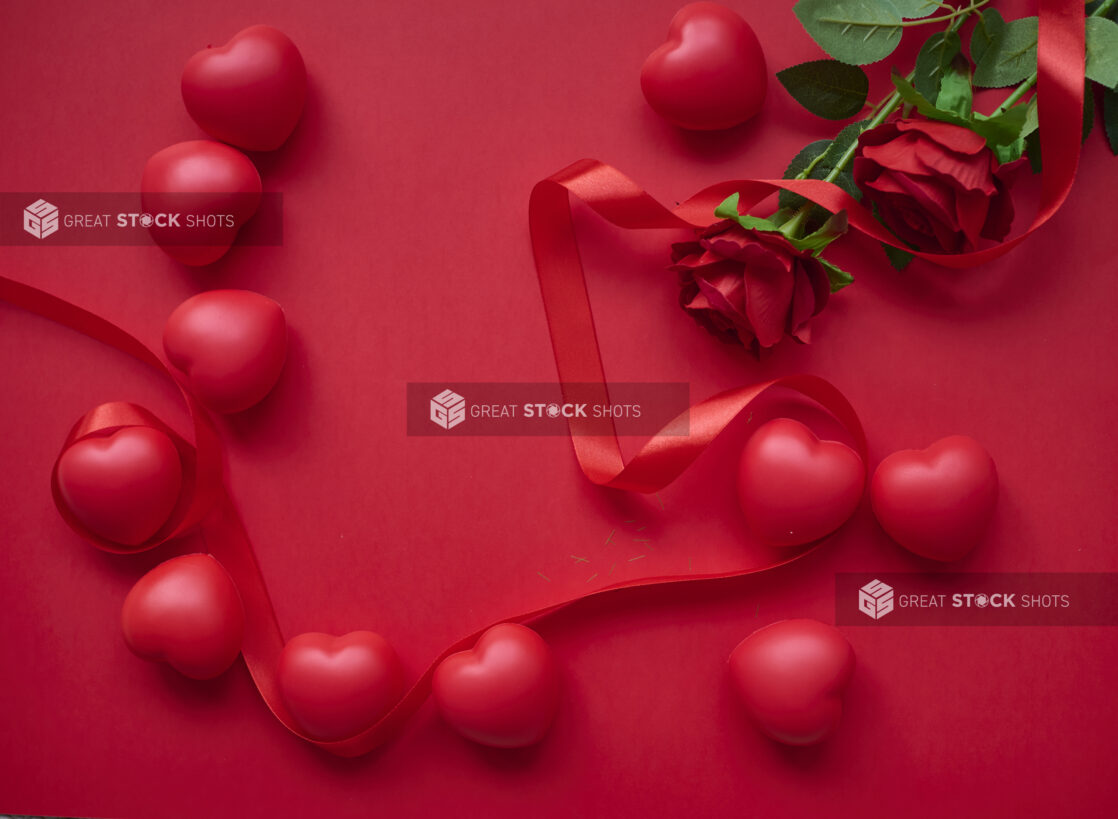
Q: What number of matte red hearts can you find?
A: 11